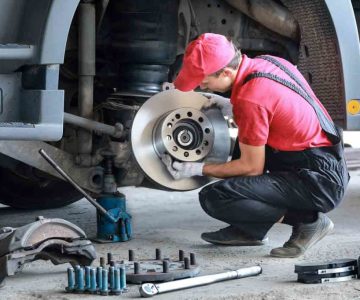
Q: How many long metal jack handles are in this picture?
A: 1